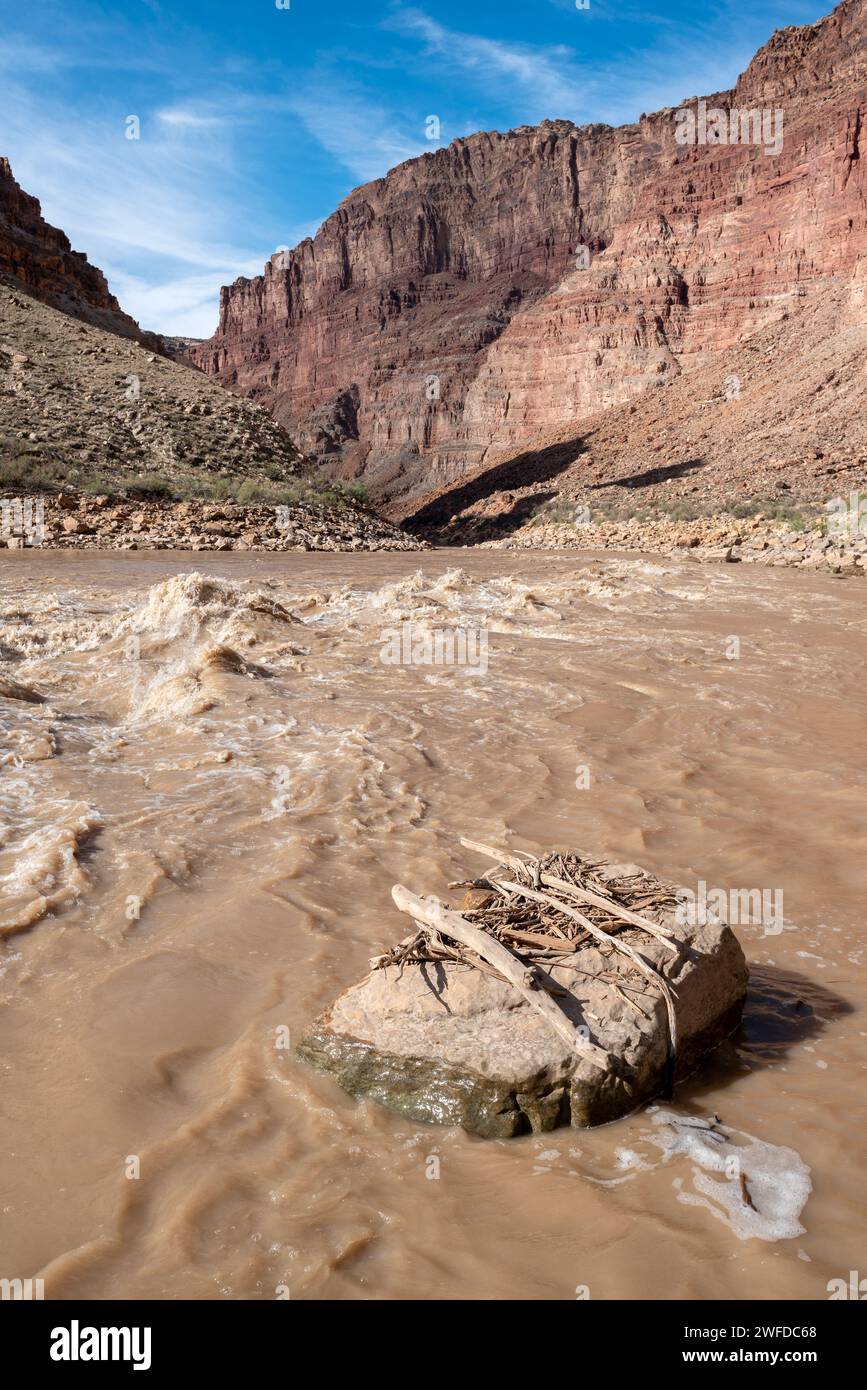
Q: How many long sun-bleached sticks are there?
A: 3